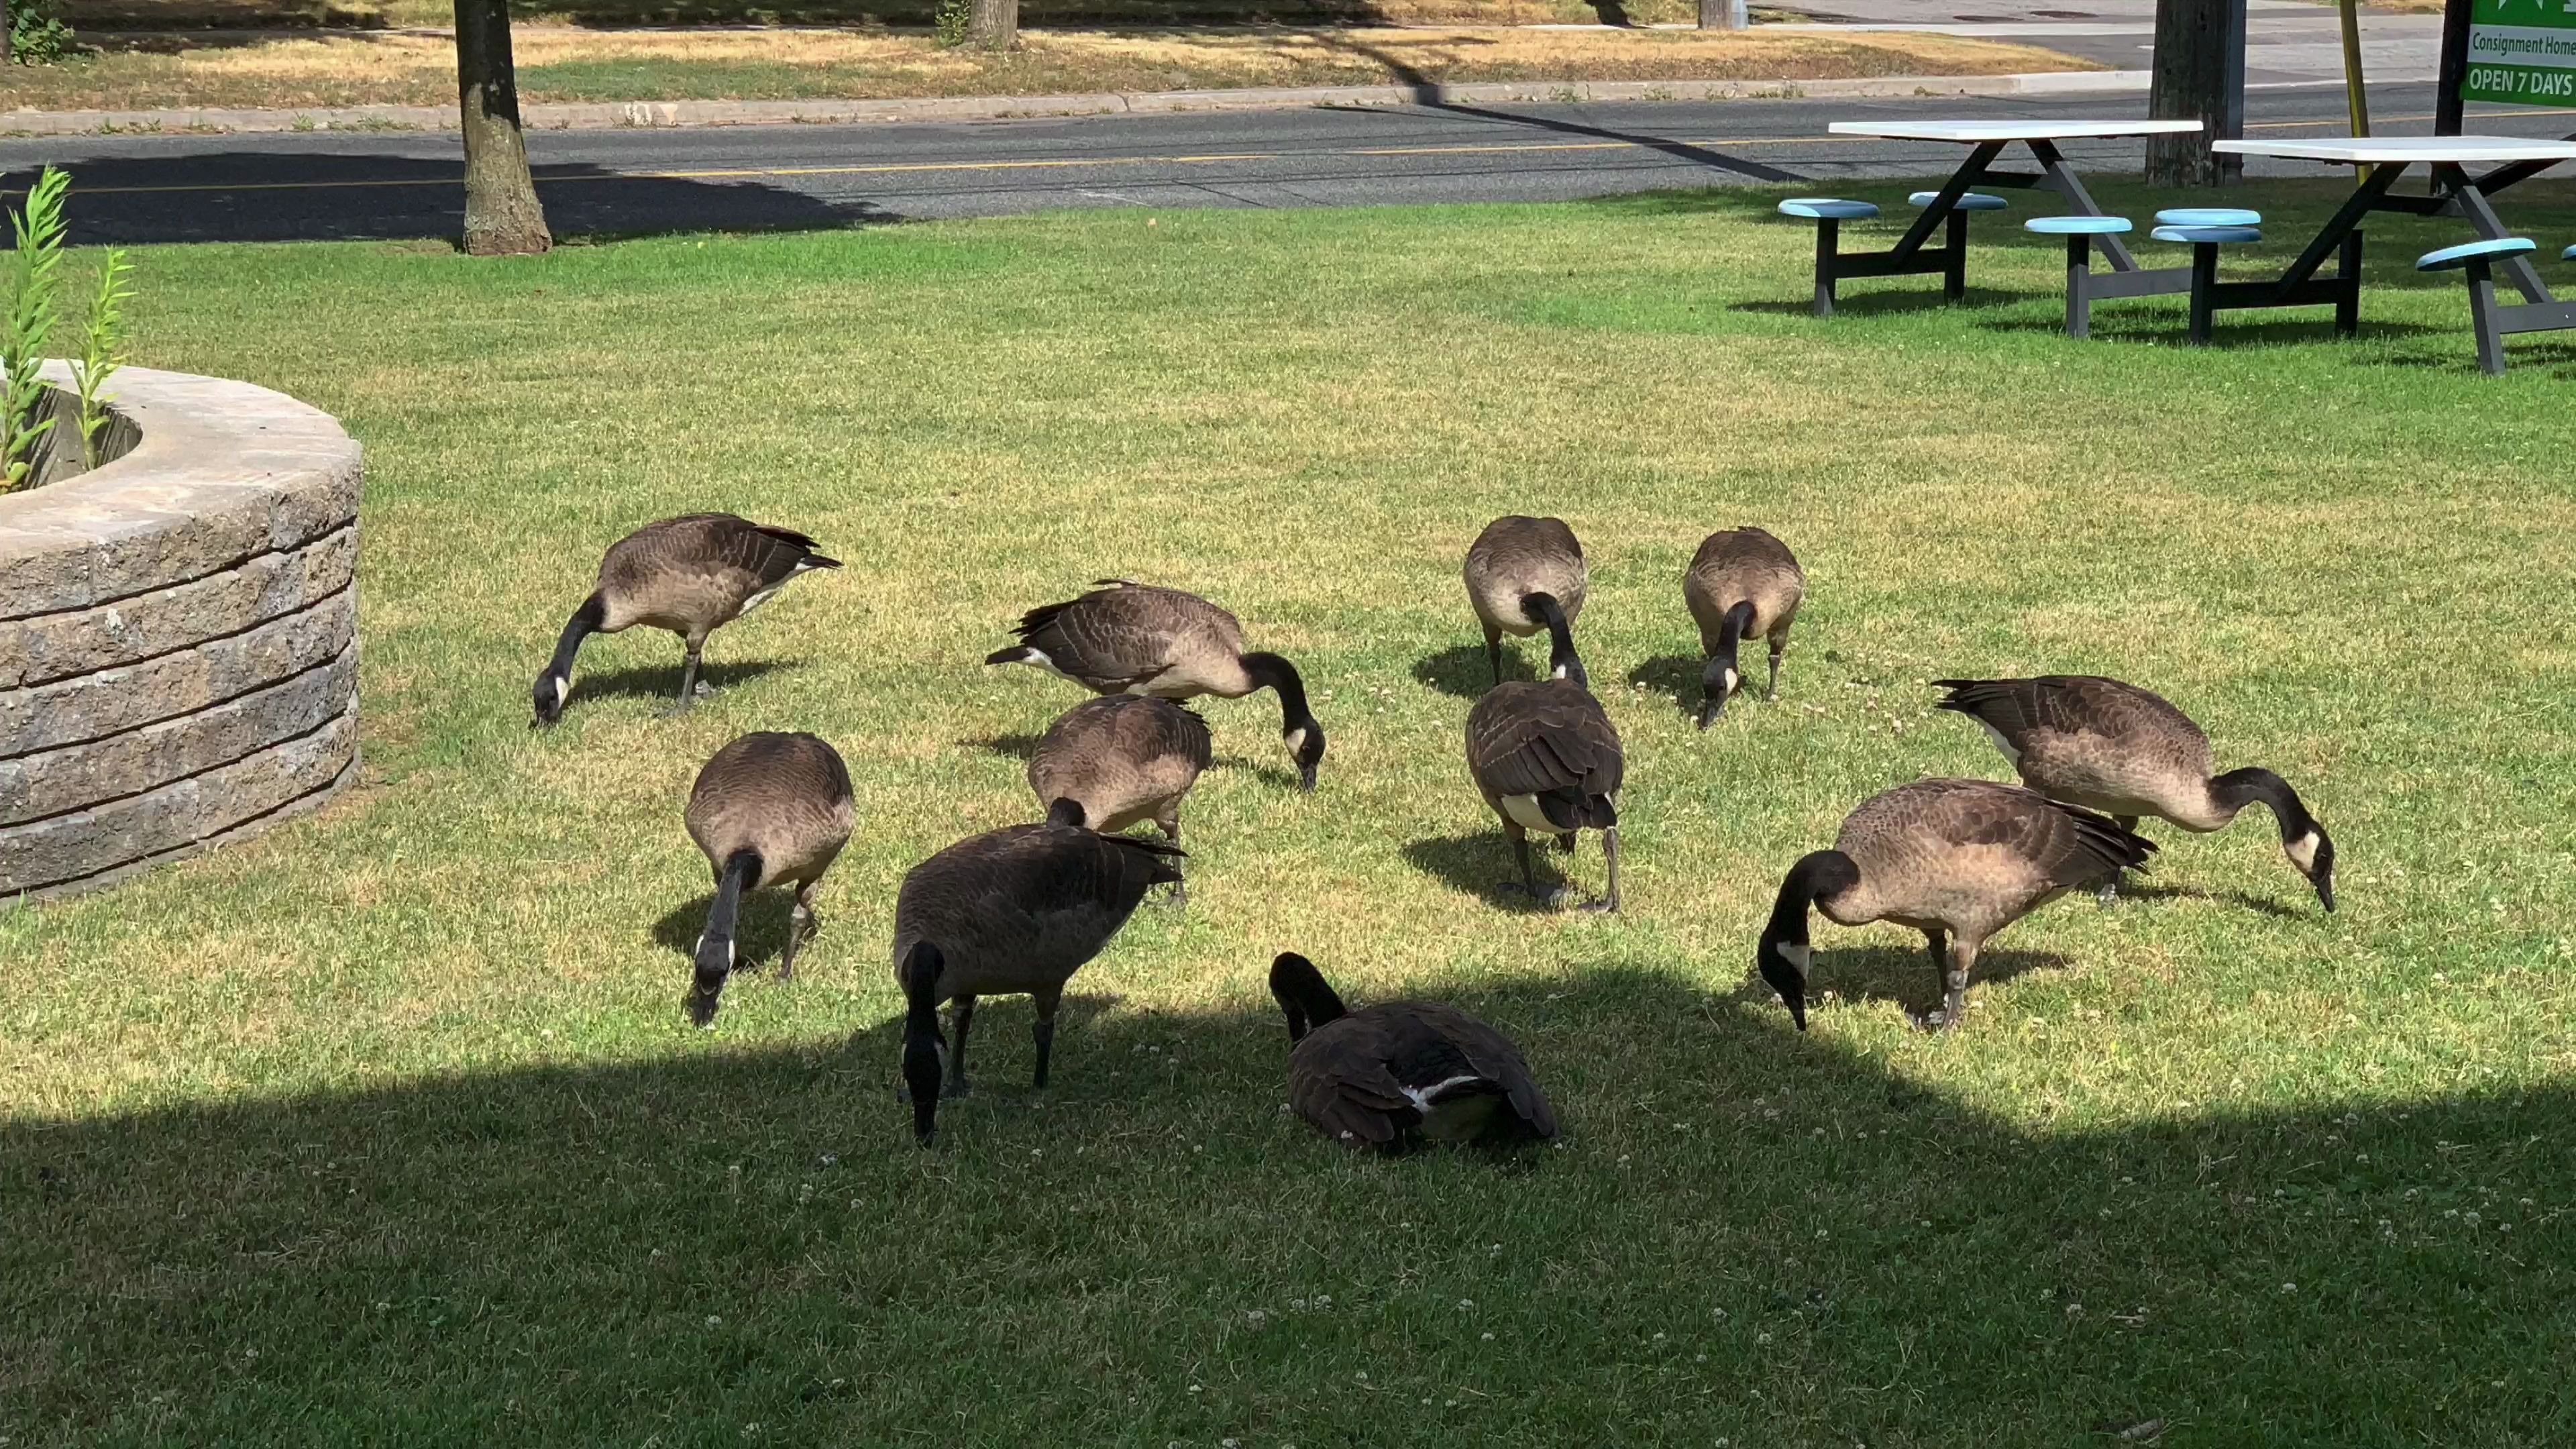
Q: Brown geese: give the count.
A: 11